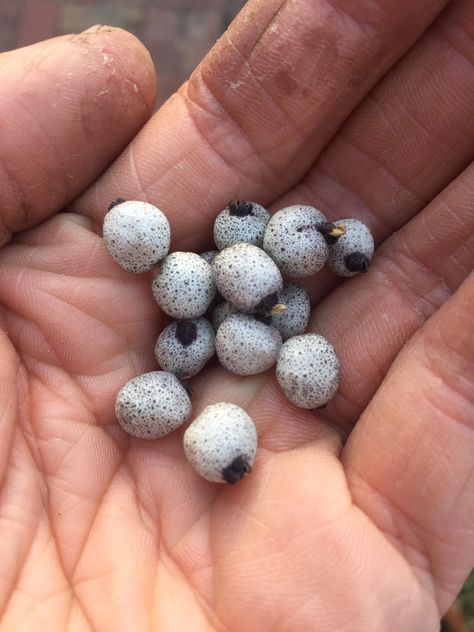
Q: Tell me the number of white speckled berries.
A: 14